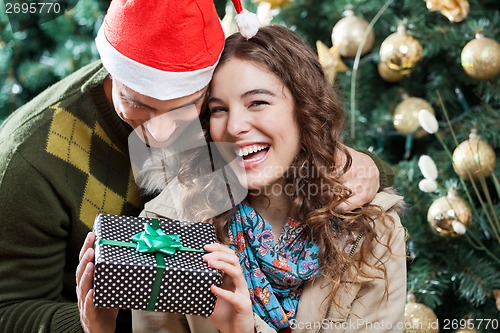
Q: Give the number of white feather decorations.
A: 4